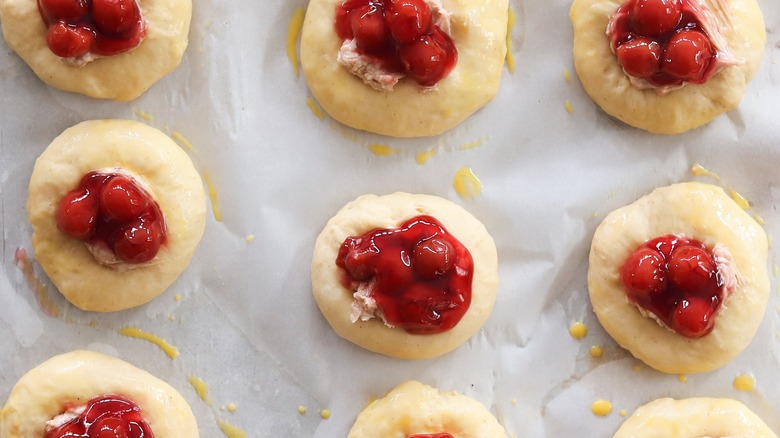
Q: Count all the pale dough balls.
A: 9